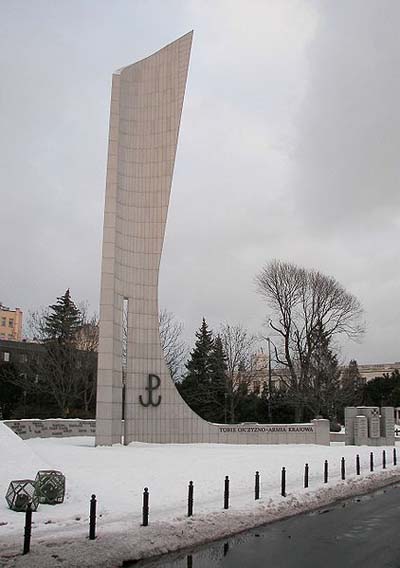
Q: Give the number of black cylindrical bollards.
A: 14